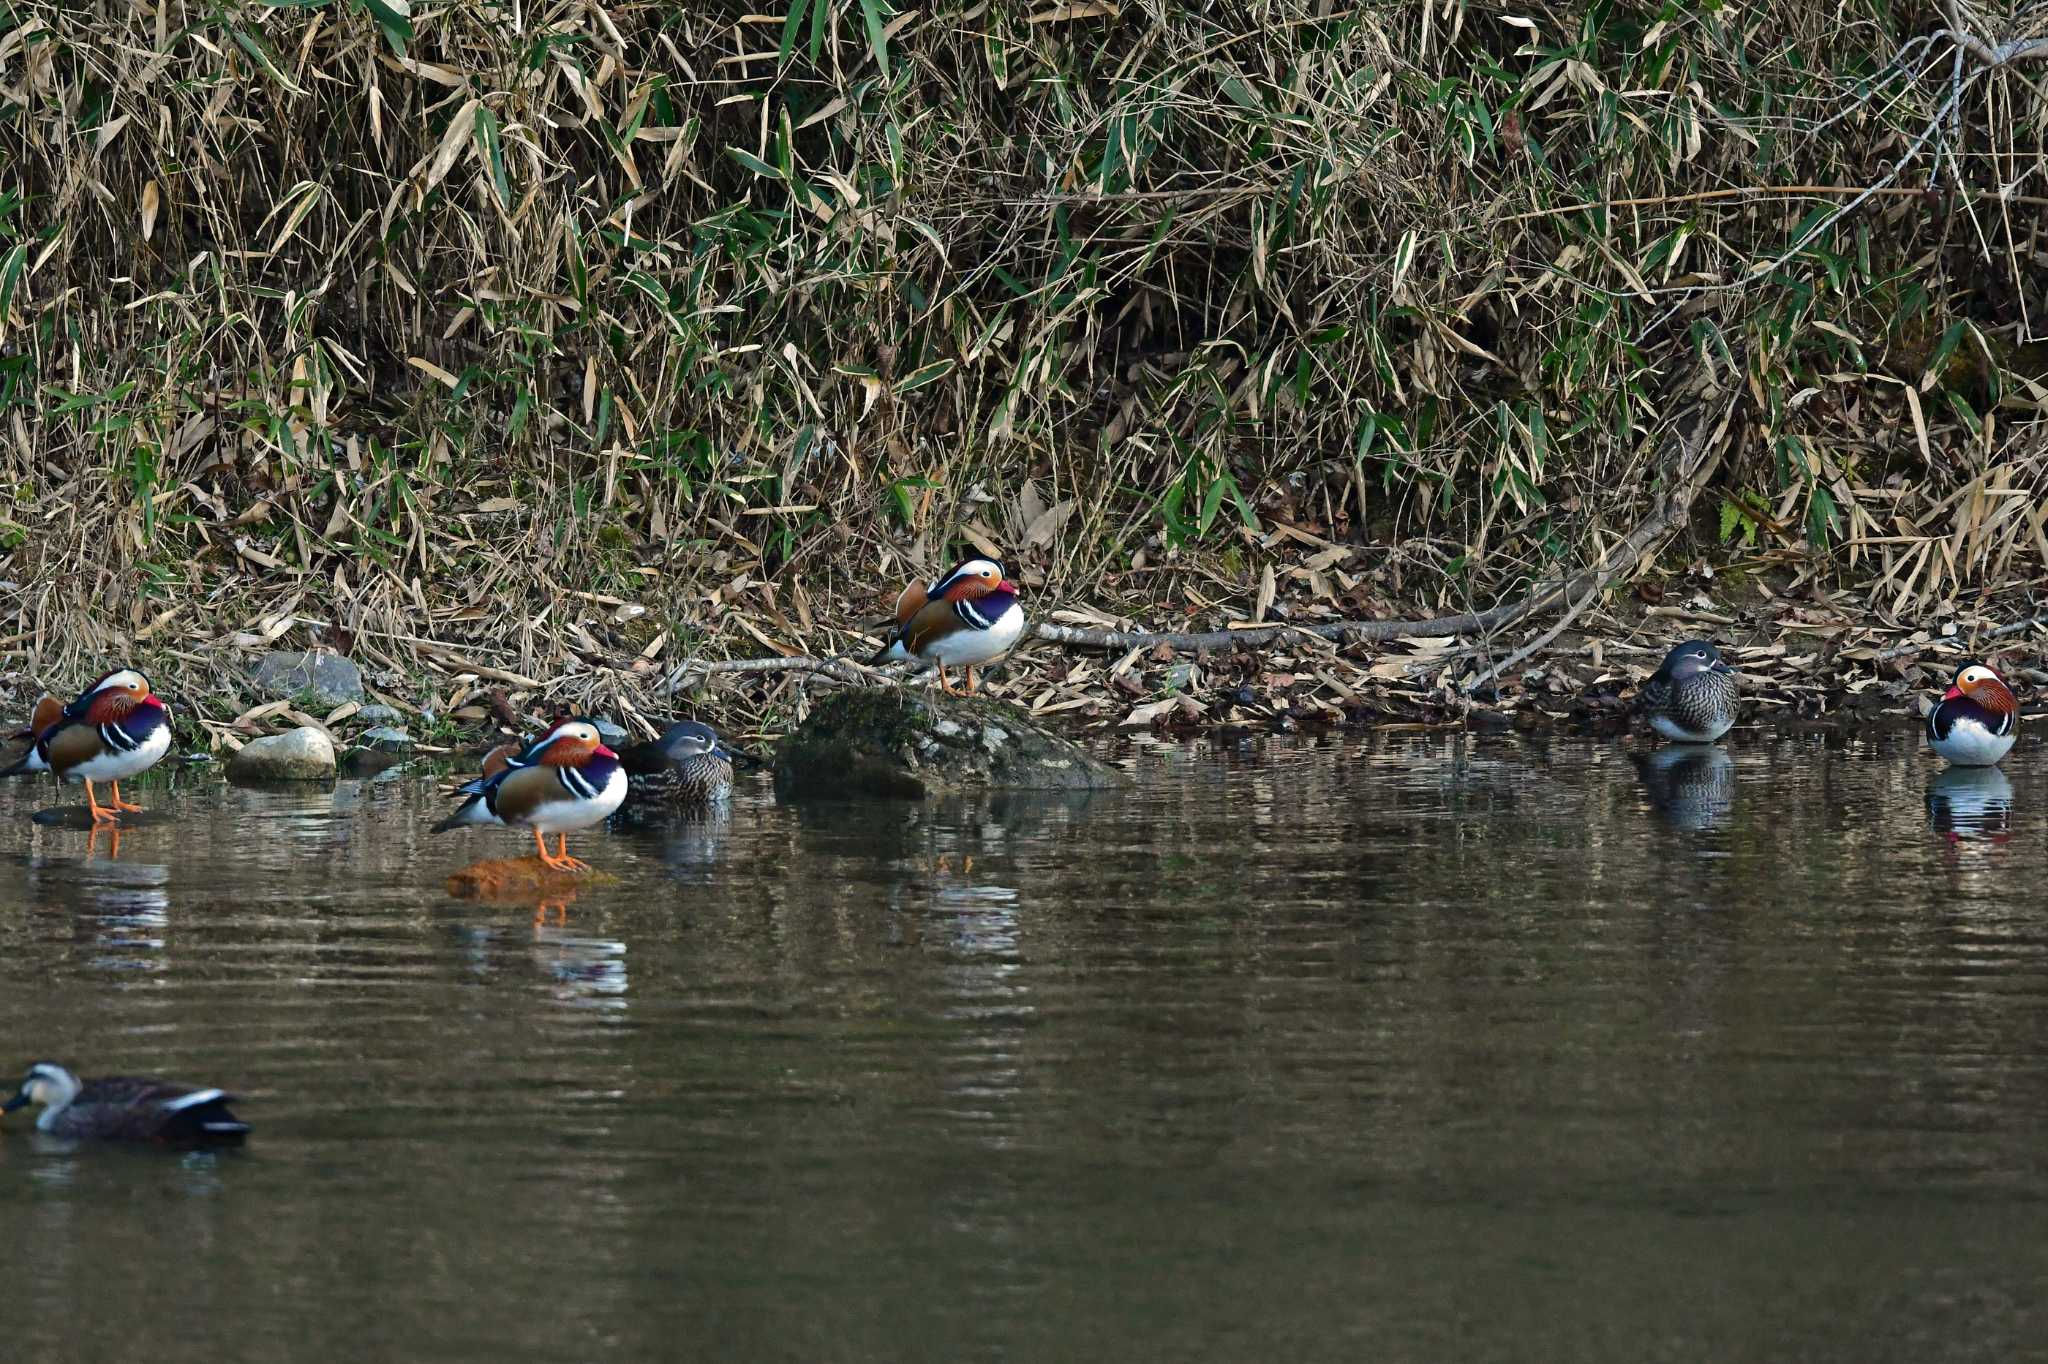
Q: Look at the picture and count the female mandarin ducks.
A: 2